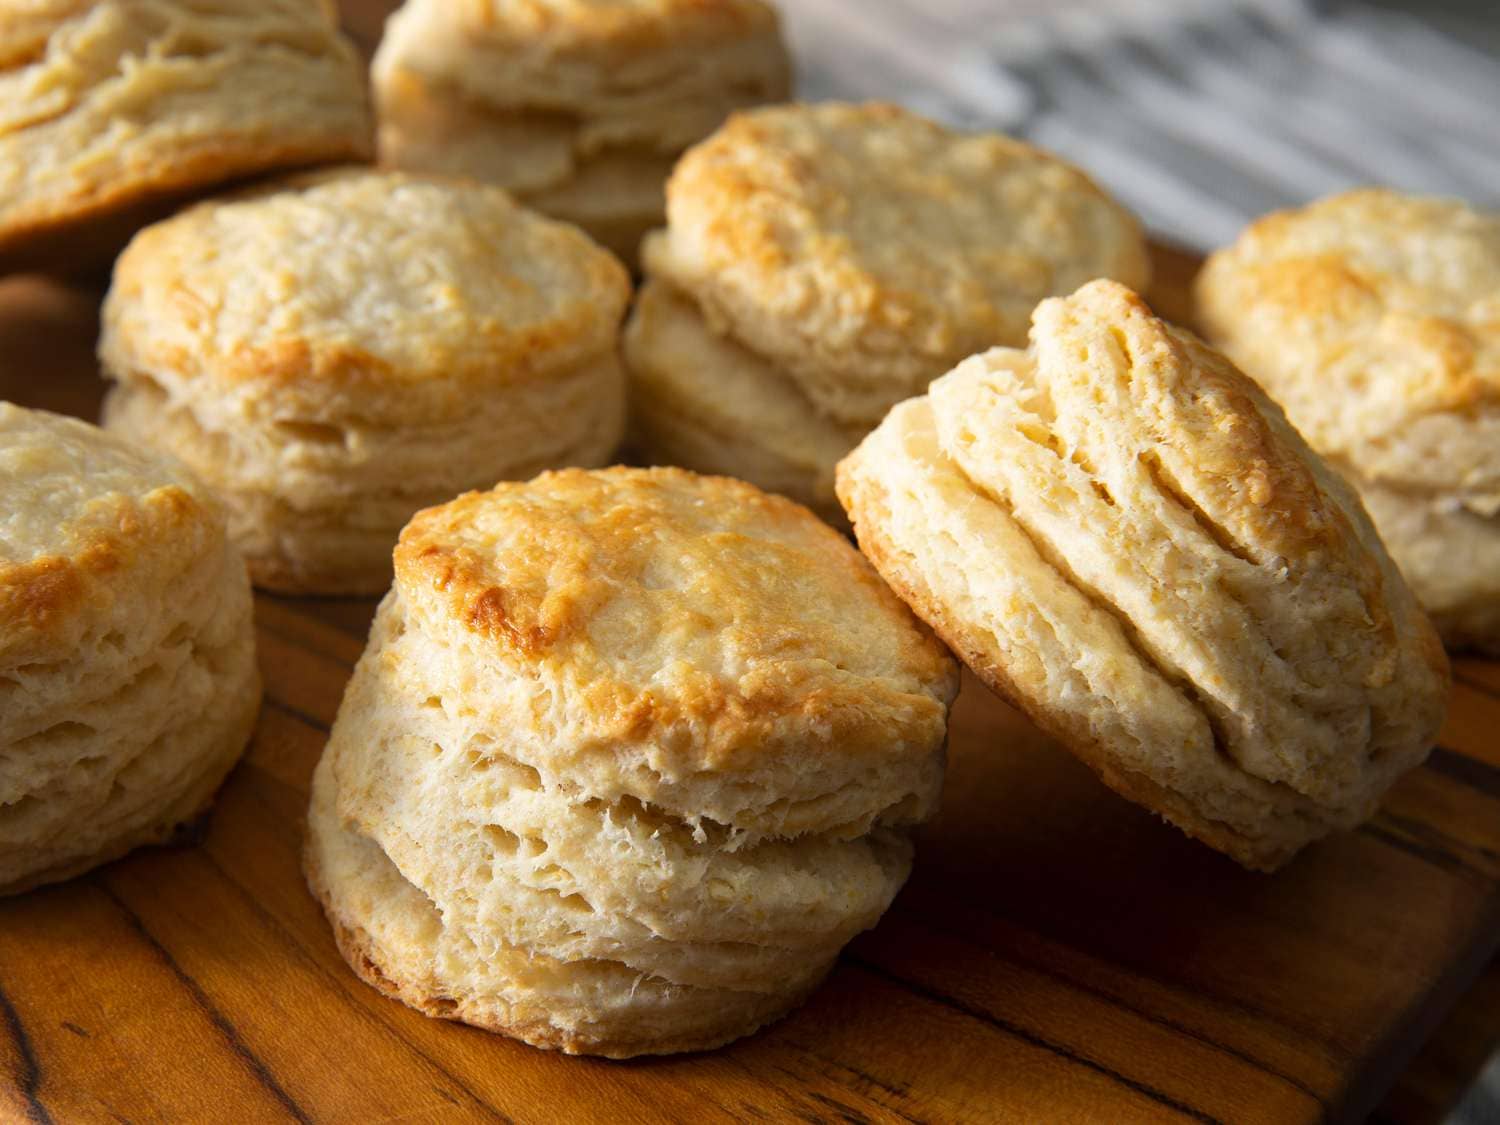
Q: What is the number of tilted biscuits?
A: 1